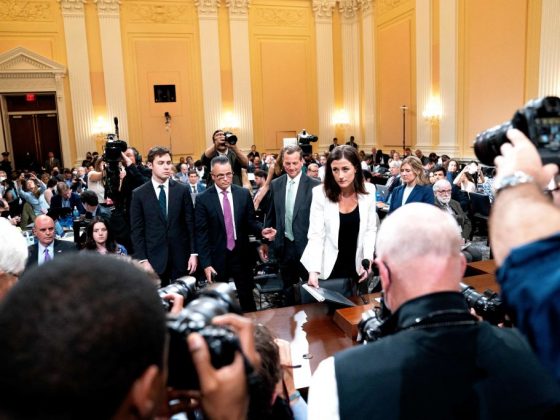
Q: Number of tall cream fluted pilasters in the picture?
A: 10